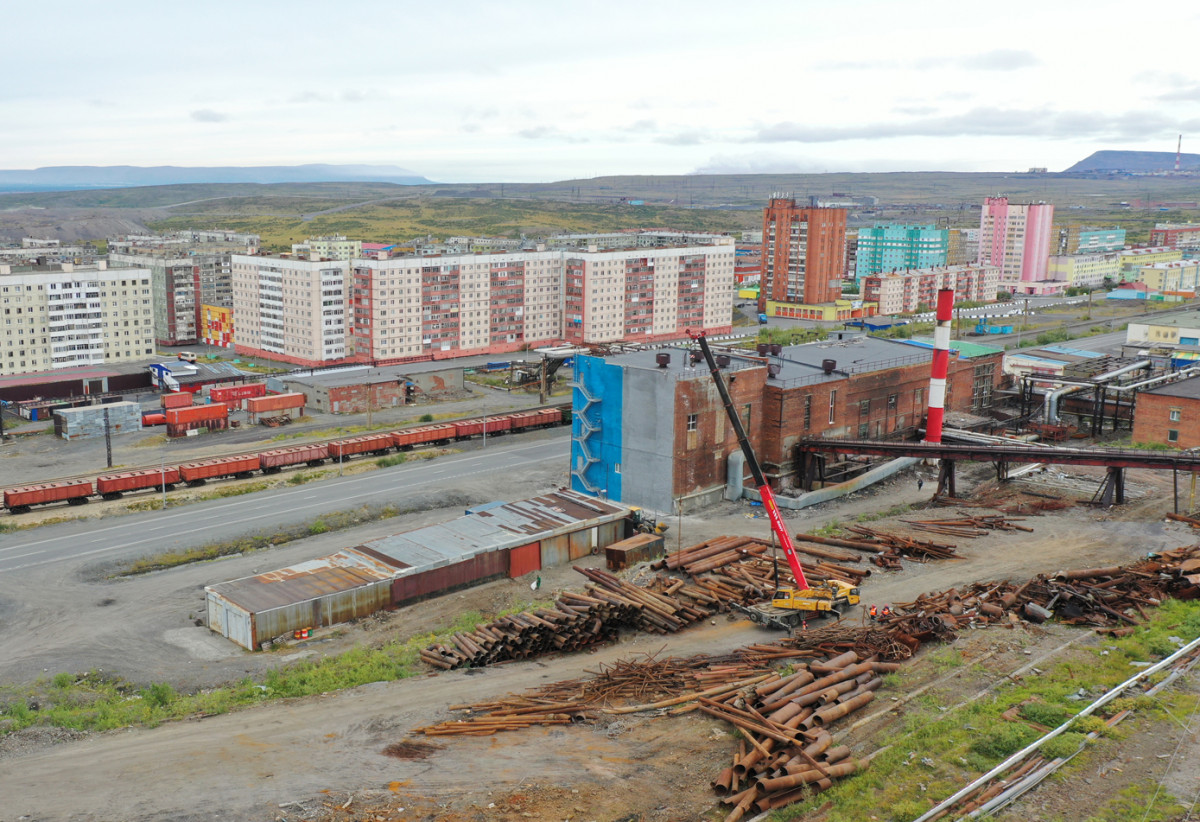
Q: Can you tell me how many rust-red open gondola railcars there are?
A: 8